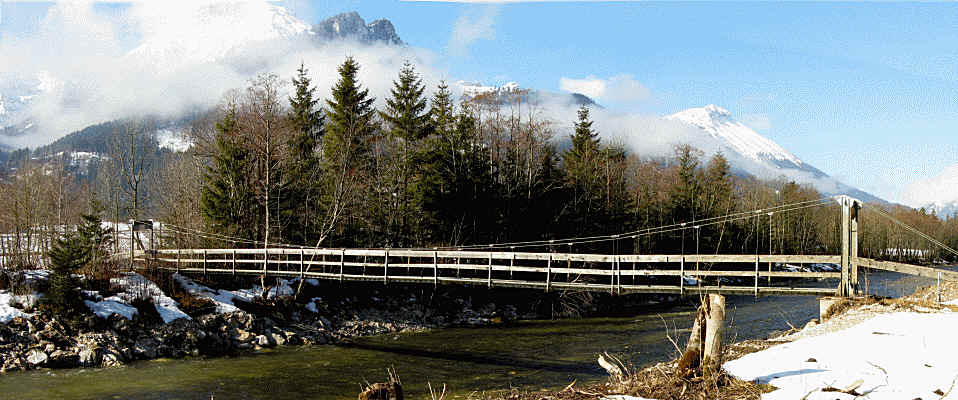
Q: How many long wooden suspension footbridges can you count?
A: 1